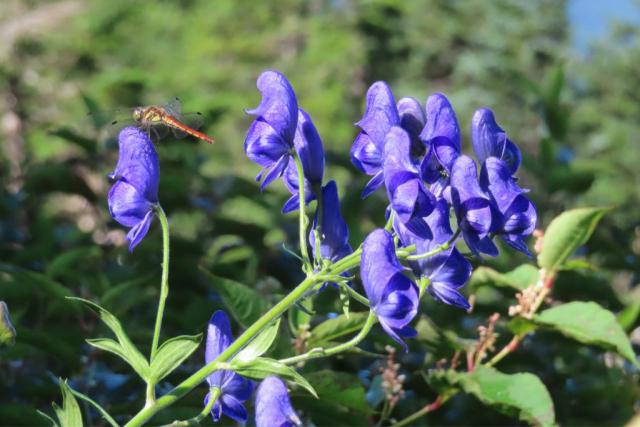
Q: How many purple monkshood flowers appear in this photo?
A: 15